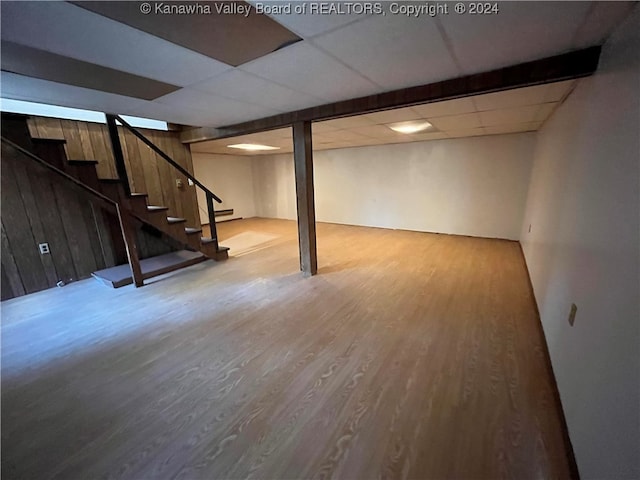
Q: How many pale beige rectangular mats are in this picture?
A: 1